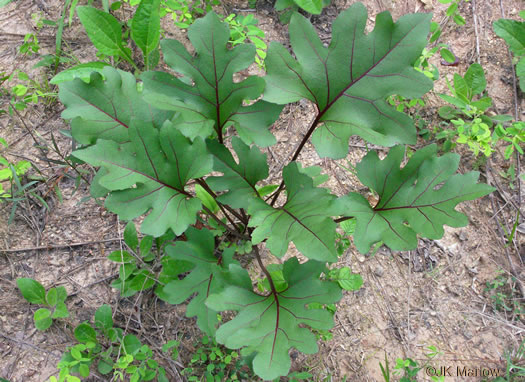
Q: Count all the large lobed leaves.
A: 9